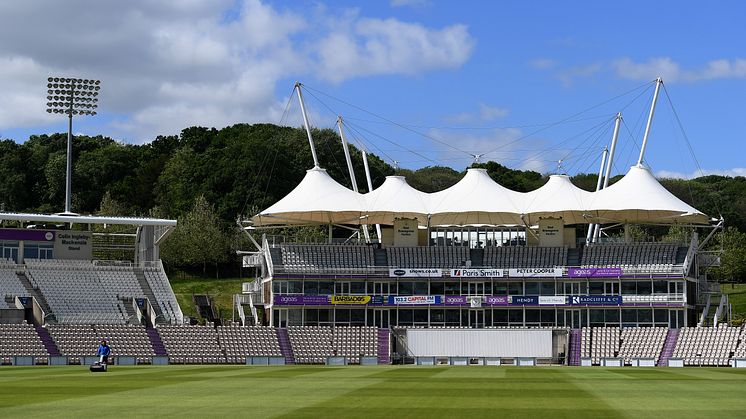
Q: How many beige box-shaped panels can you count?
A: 2